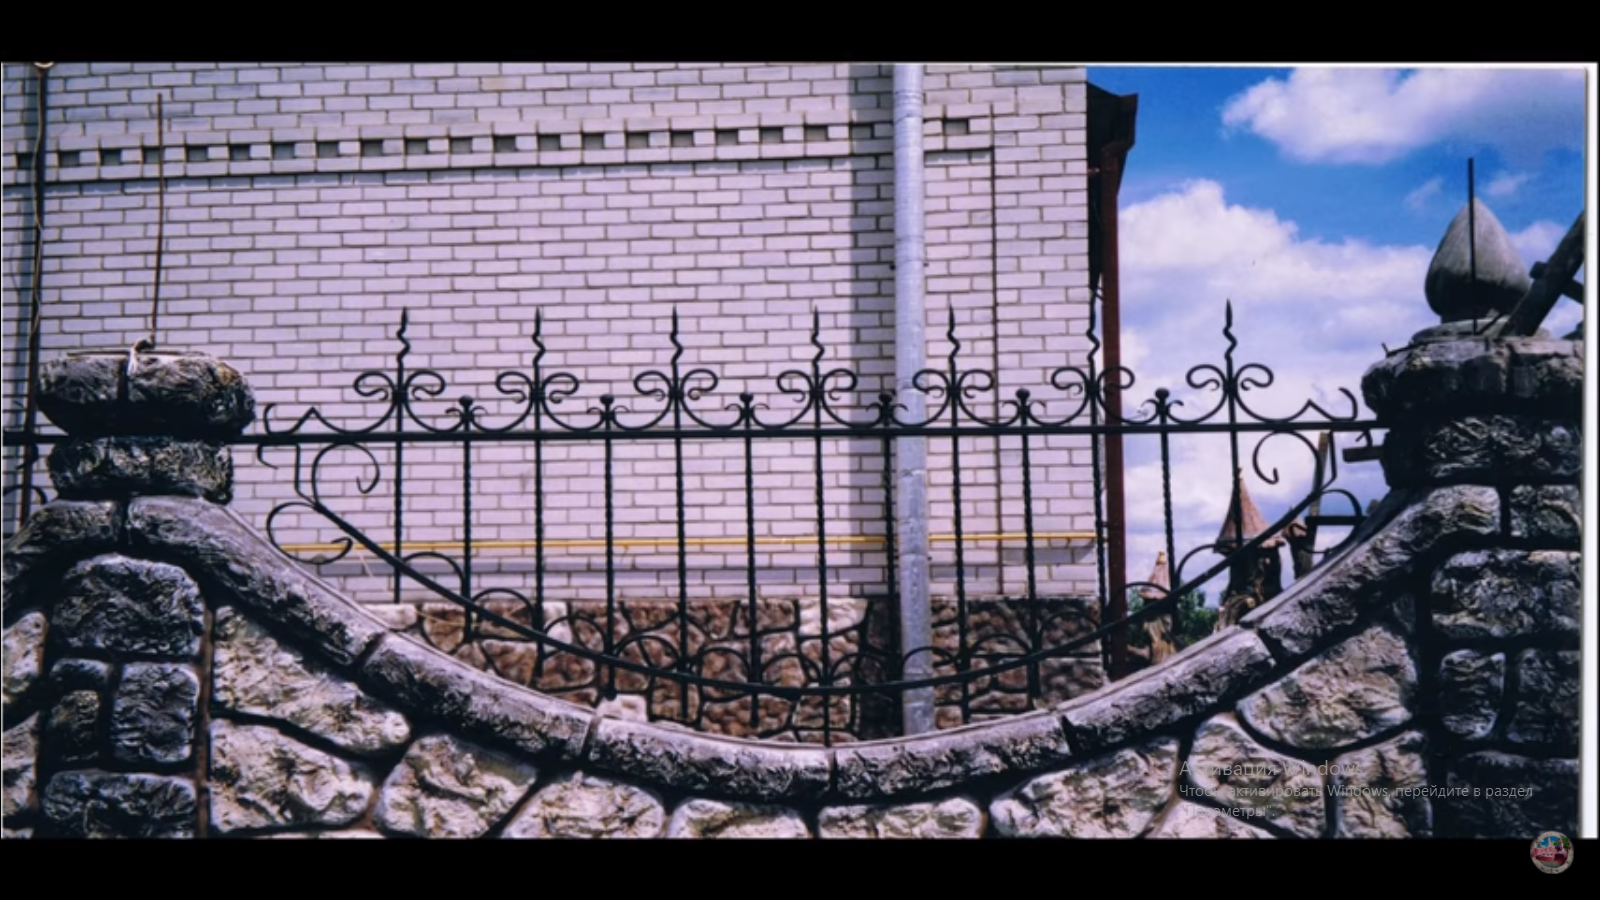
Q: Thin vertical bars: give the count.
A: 13